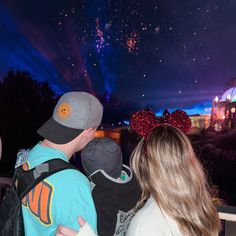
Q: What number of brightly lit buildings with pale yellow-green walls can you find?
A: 1